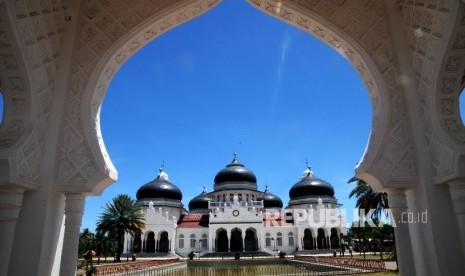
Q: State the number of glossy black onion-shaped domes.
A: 5